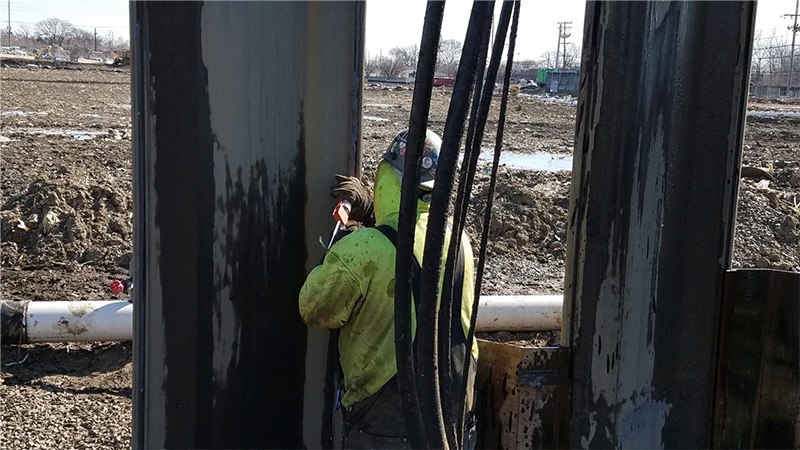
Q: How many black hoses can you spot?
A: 5